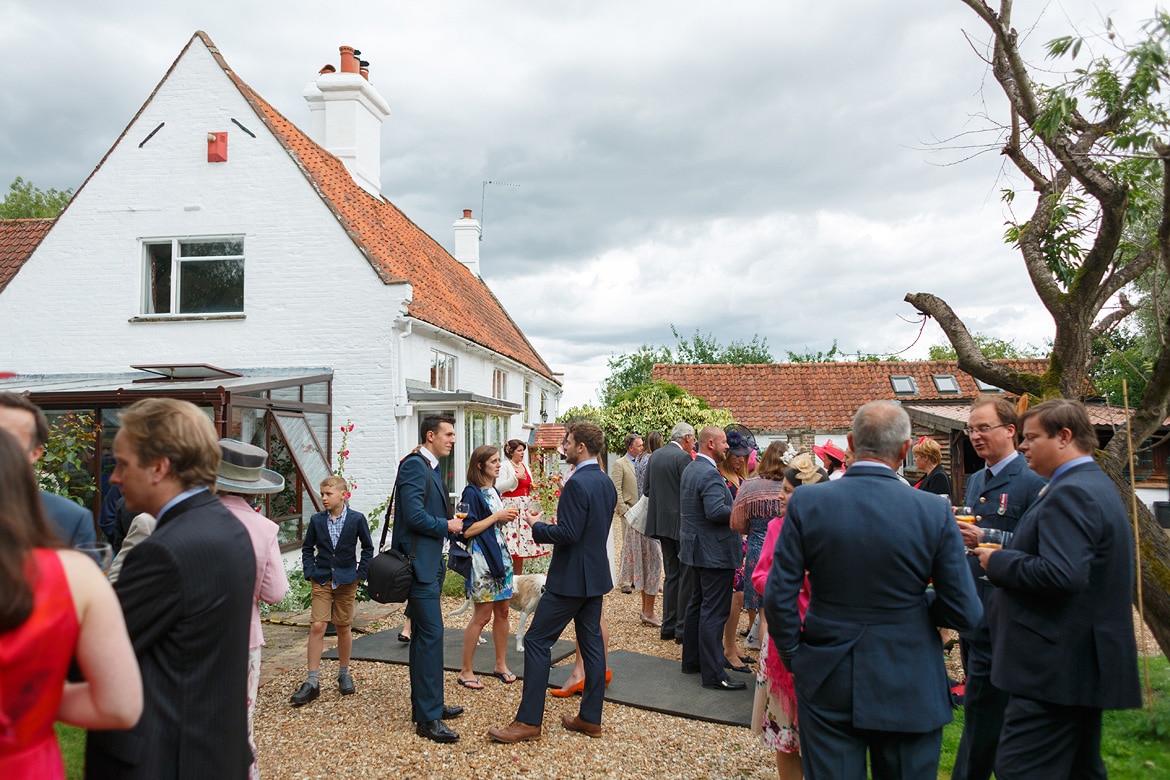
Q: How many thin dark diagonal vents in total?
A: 2